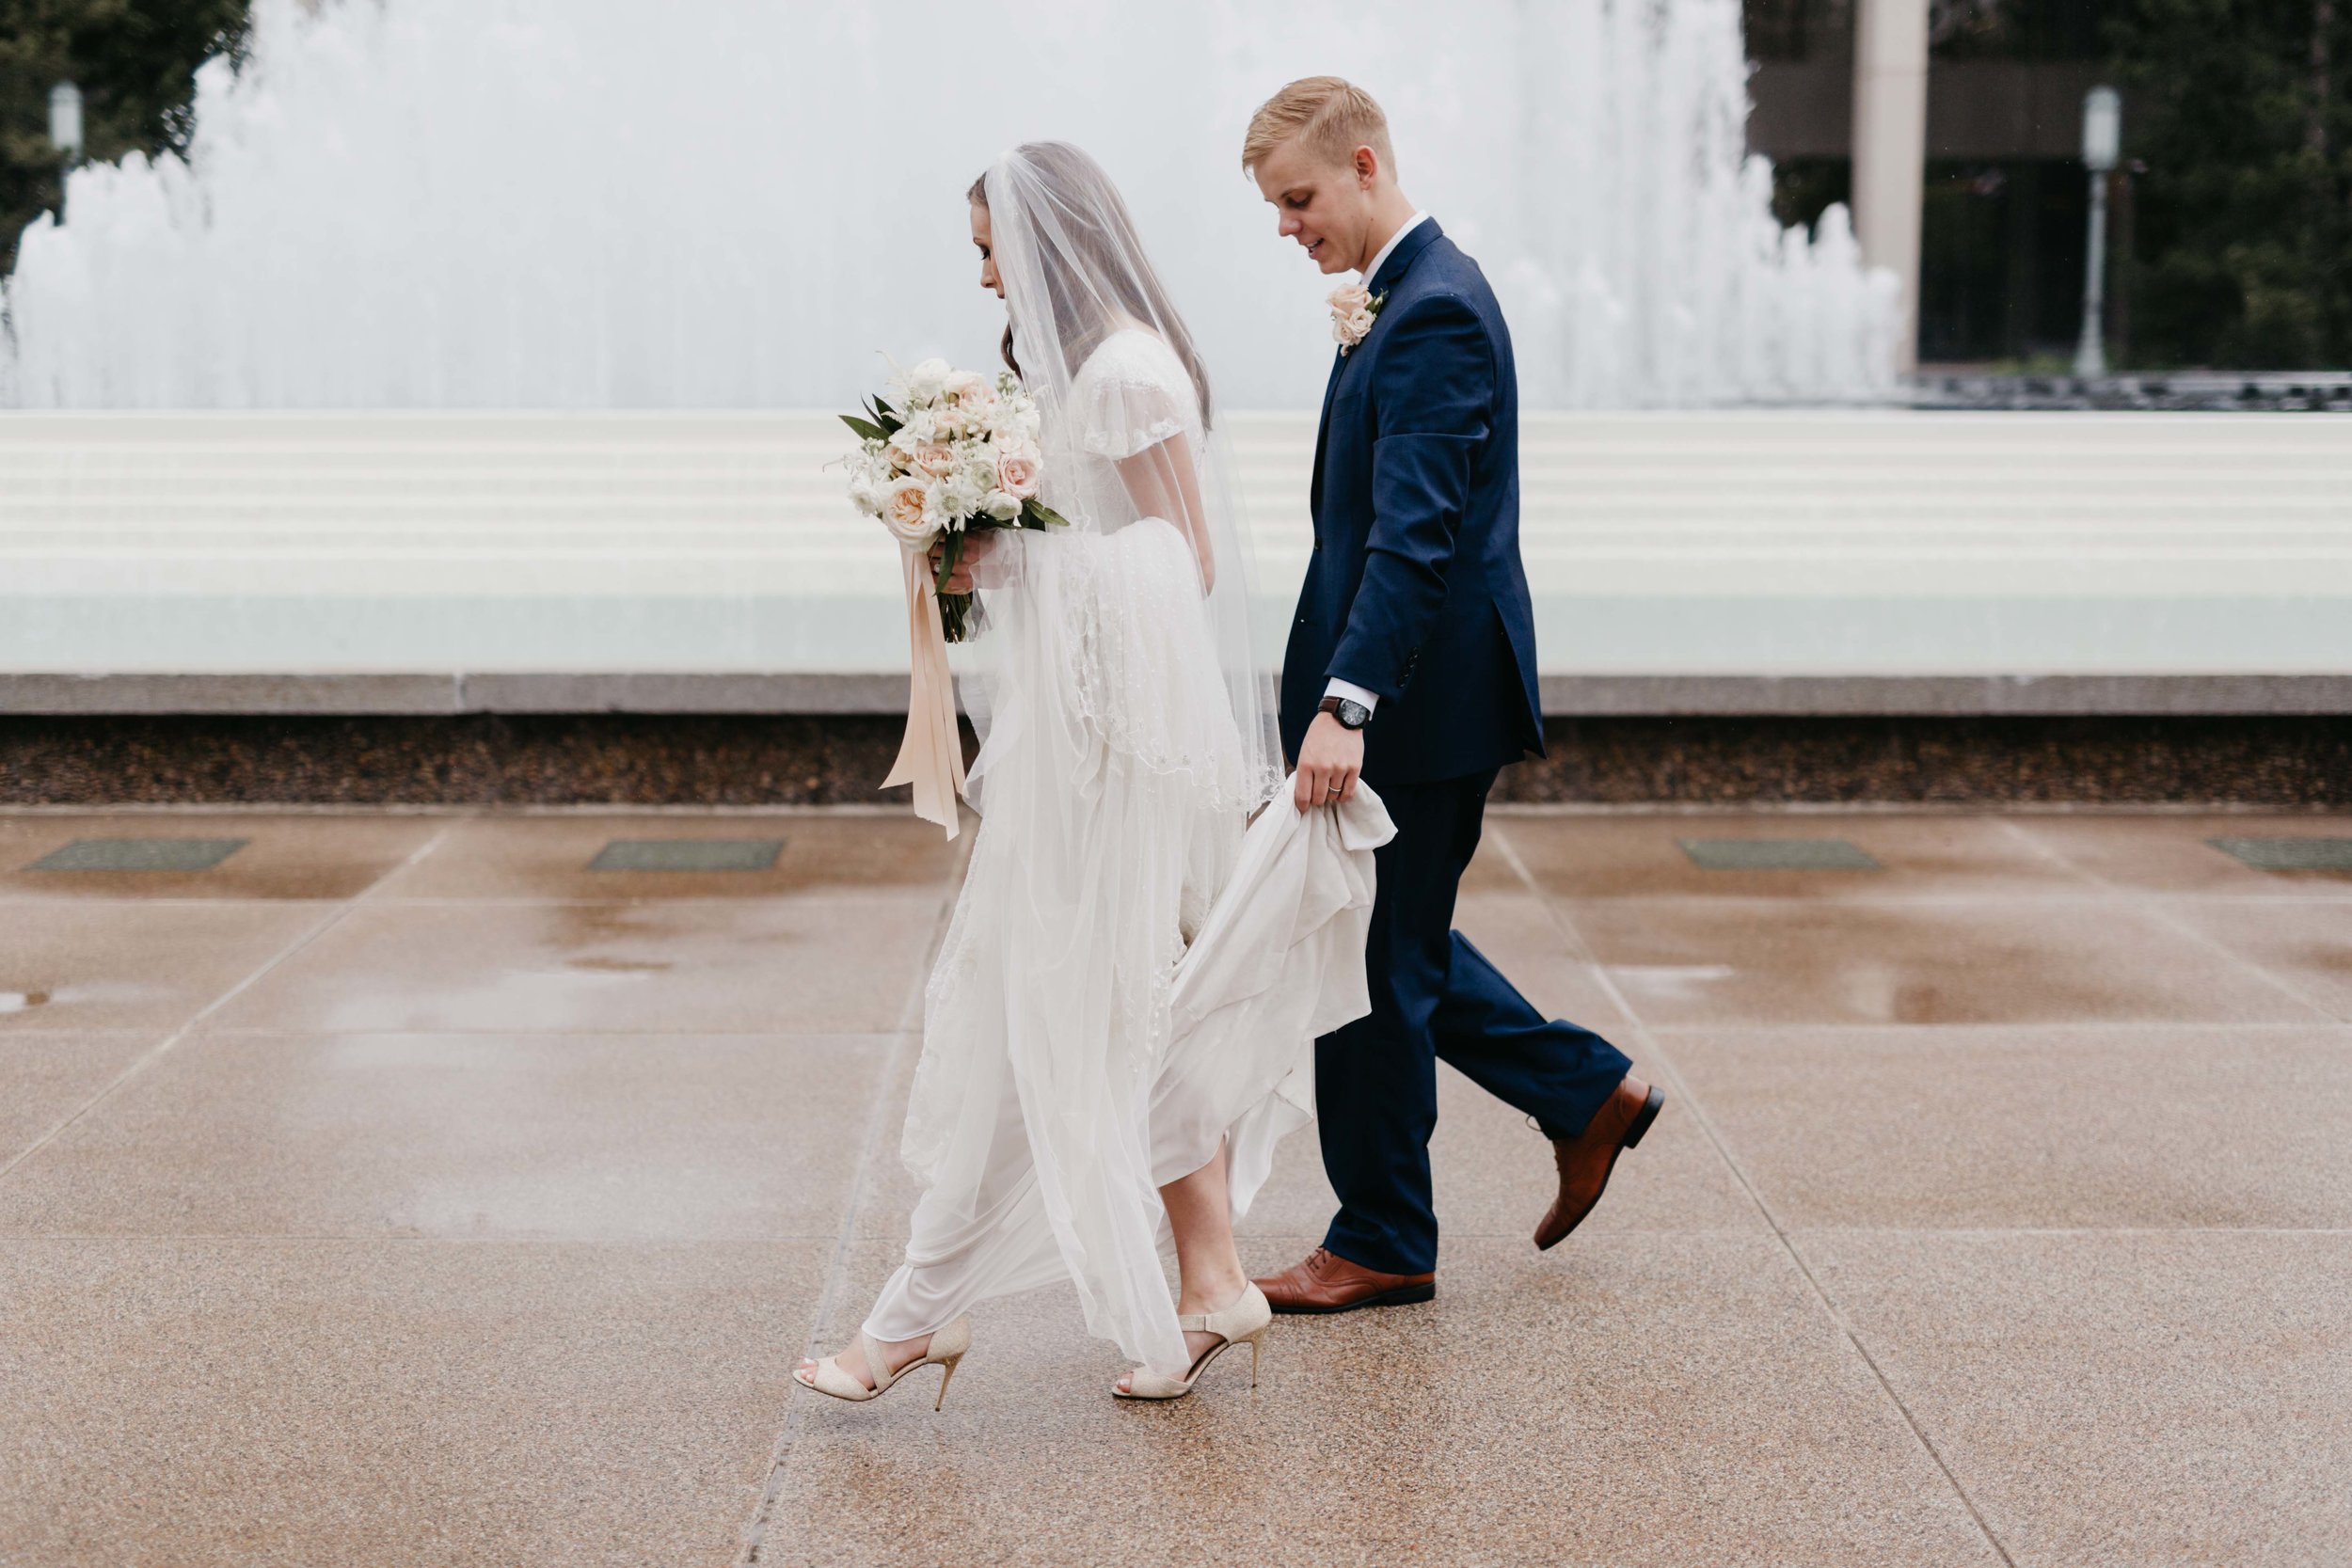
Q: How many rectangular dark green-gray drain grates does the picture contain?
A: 4